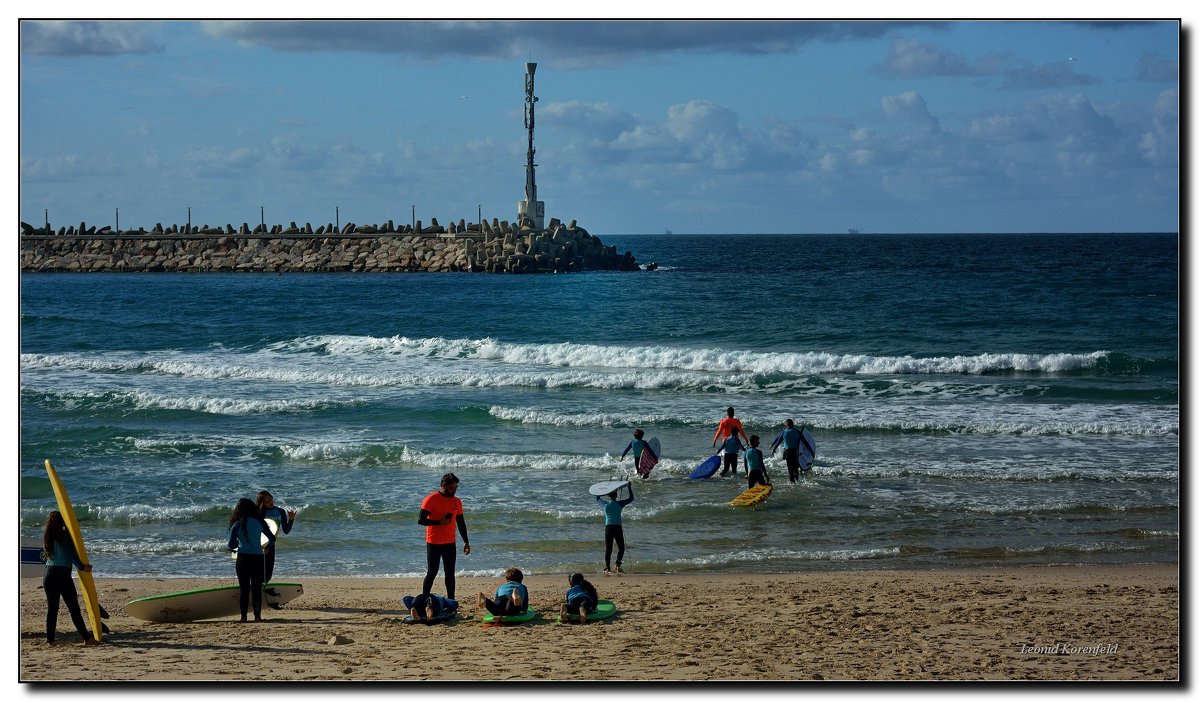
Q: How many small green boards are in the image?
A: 2